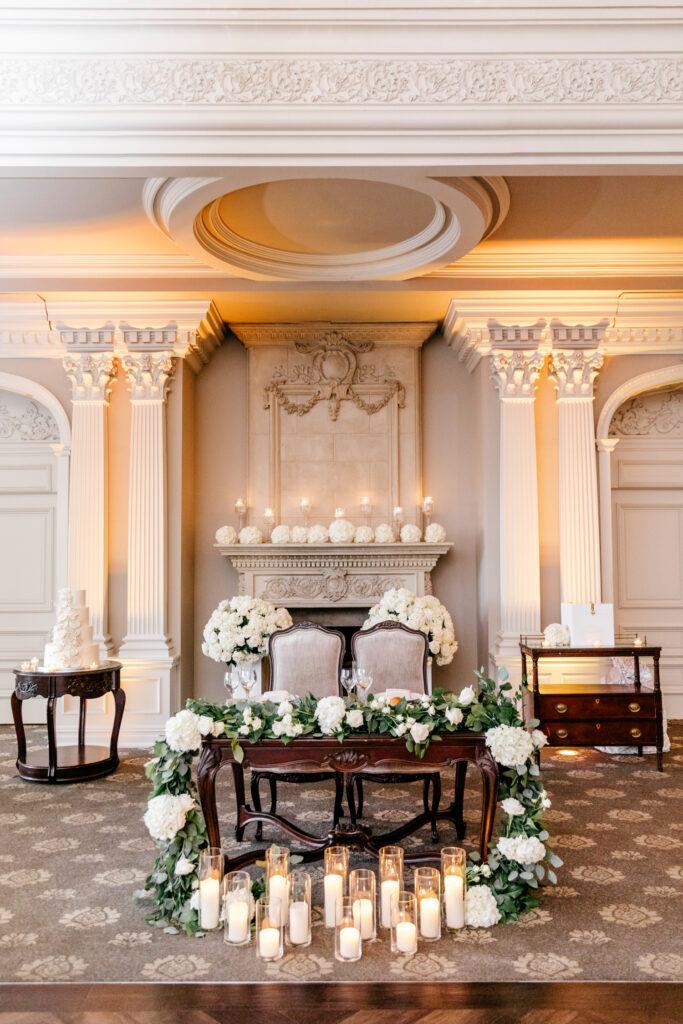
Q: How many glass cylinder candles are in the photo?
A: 12